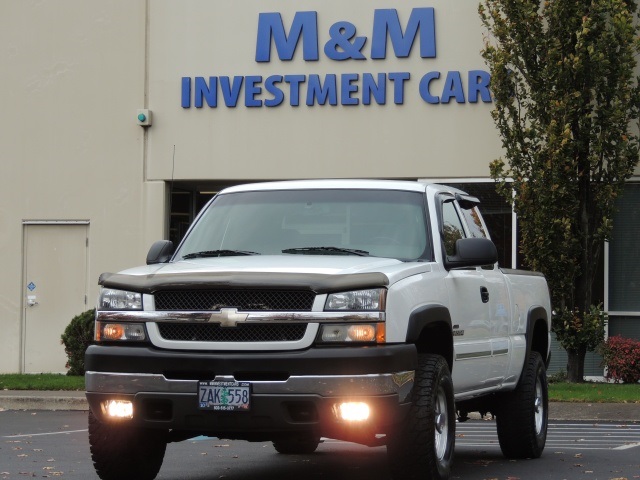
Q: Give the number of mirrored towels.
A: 0